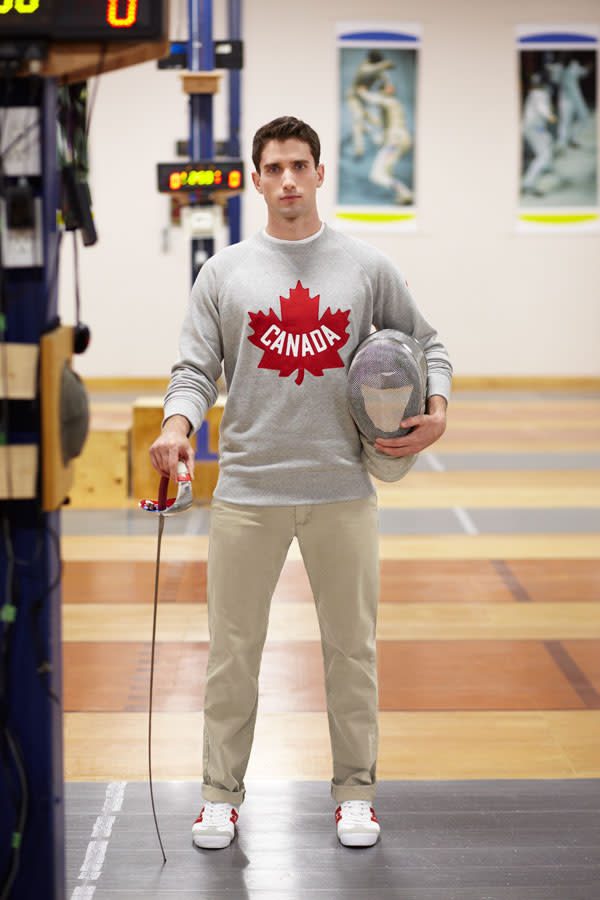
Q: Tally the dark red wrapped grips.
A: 1